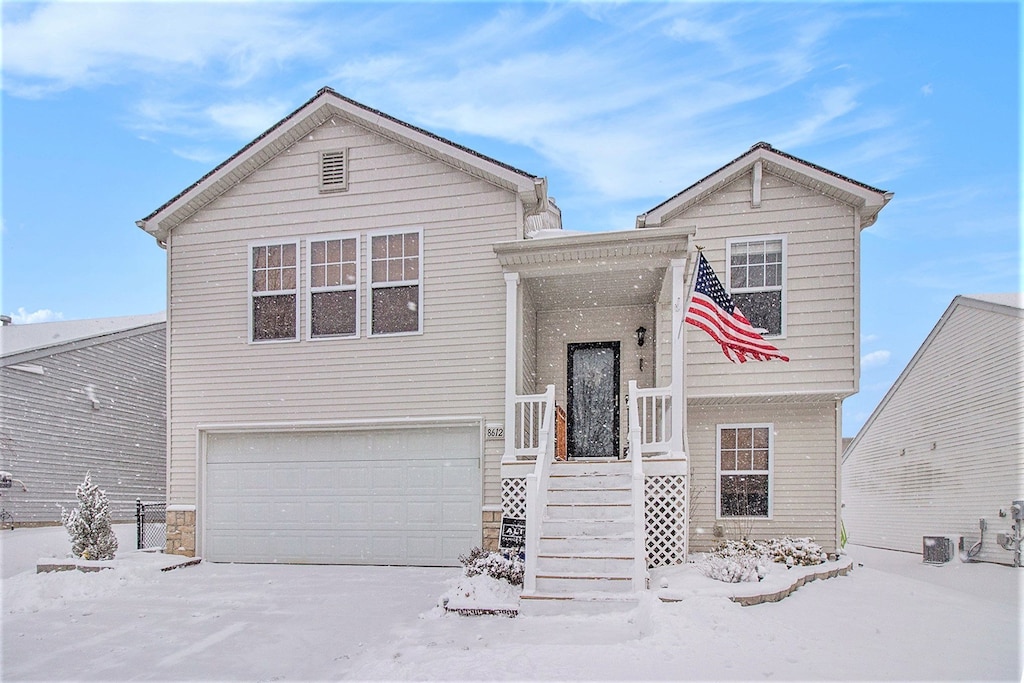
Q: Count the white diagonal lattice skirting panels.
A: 2